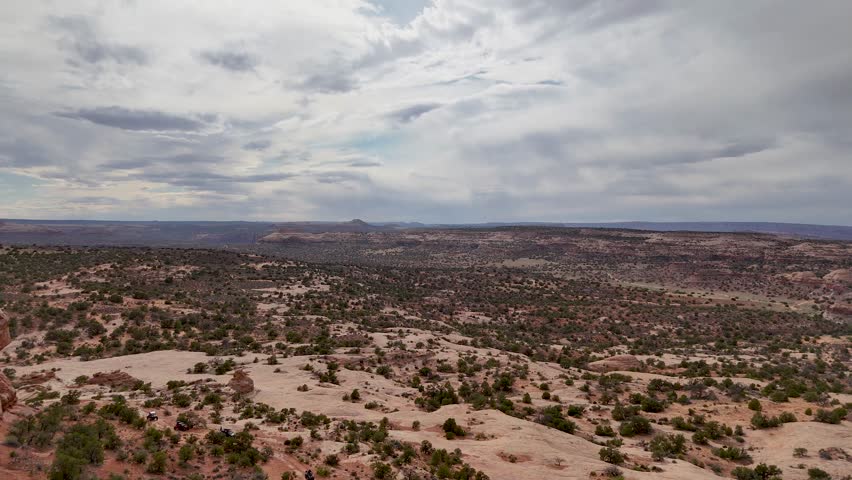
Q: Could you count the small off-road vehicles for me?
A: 4